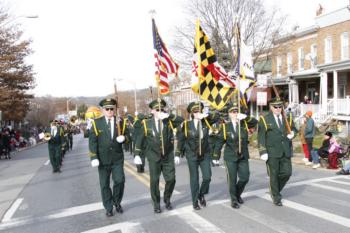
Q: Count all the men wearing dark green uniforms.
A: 5